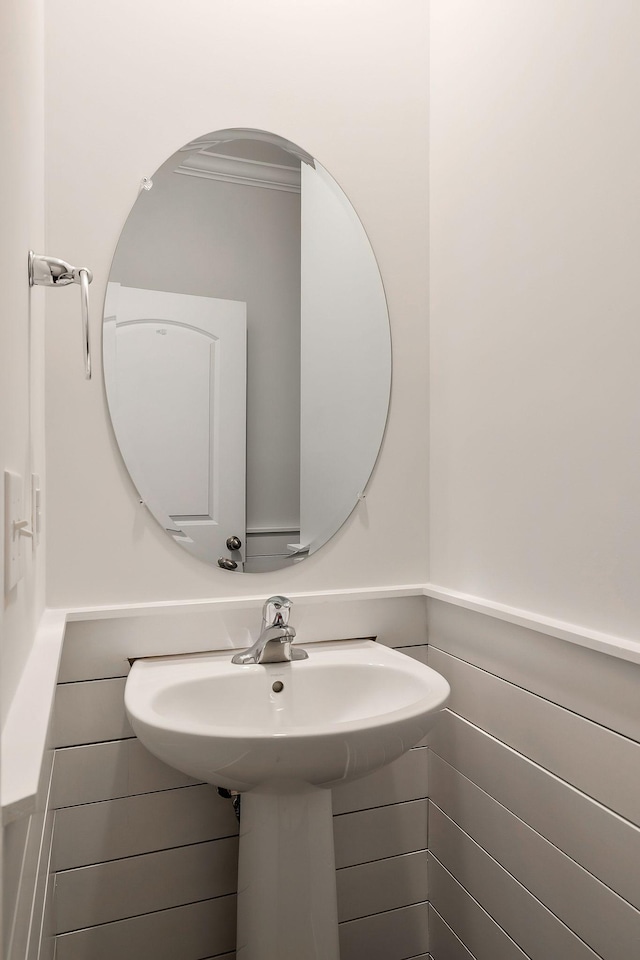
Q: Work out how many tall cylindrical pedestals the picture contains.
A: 1